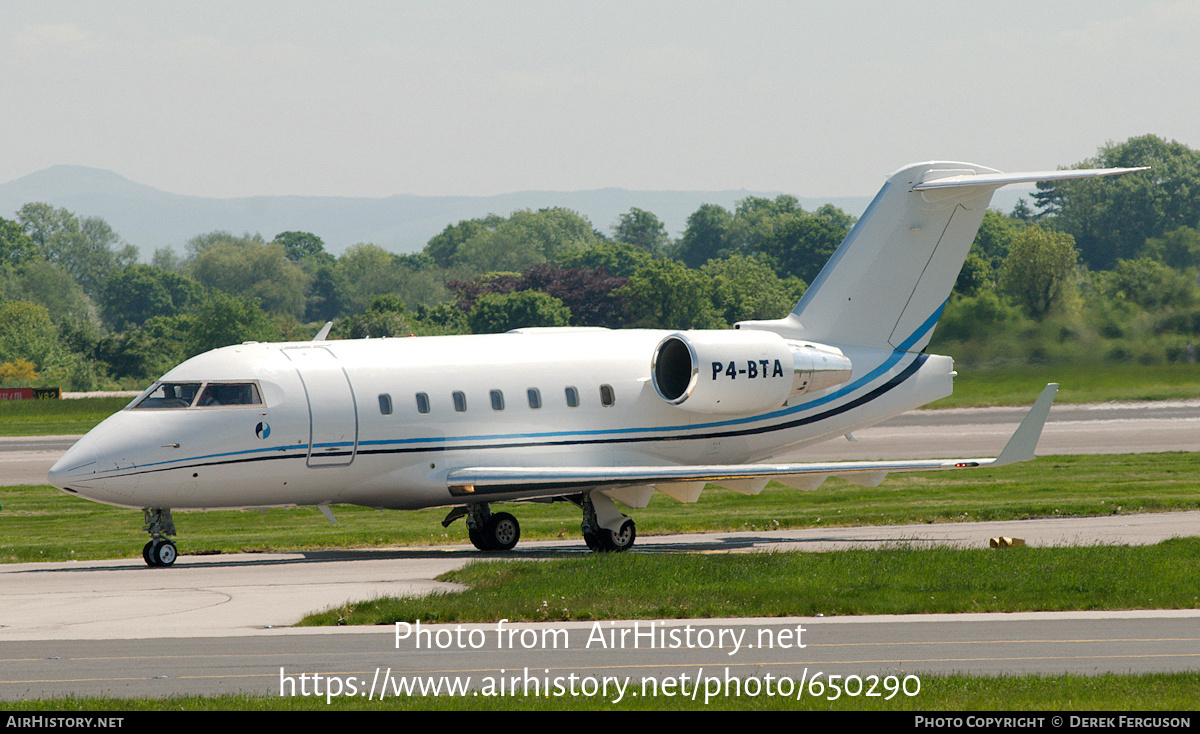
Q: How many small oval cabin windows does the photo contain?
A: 7